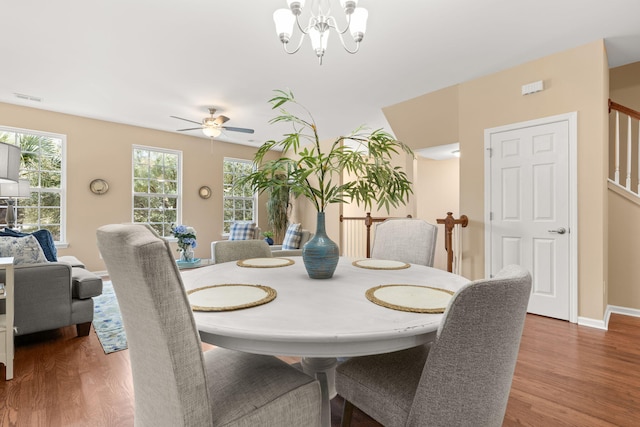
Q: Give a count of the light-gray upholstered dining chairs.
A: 4